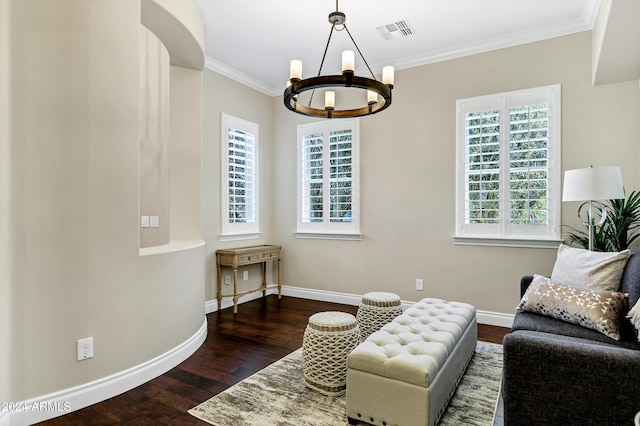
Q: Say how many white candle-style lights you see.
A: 6